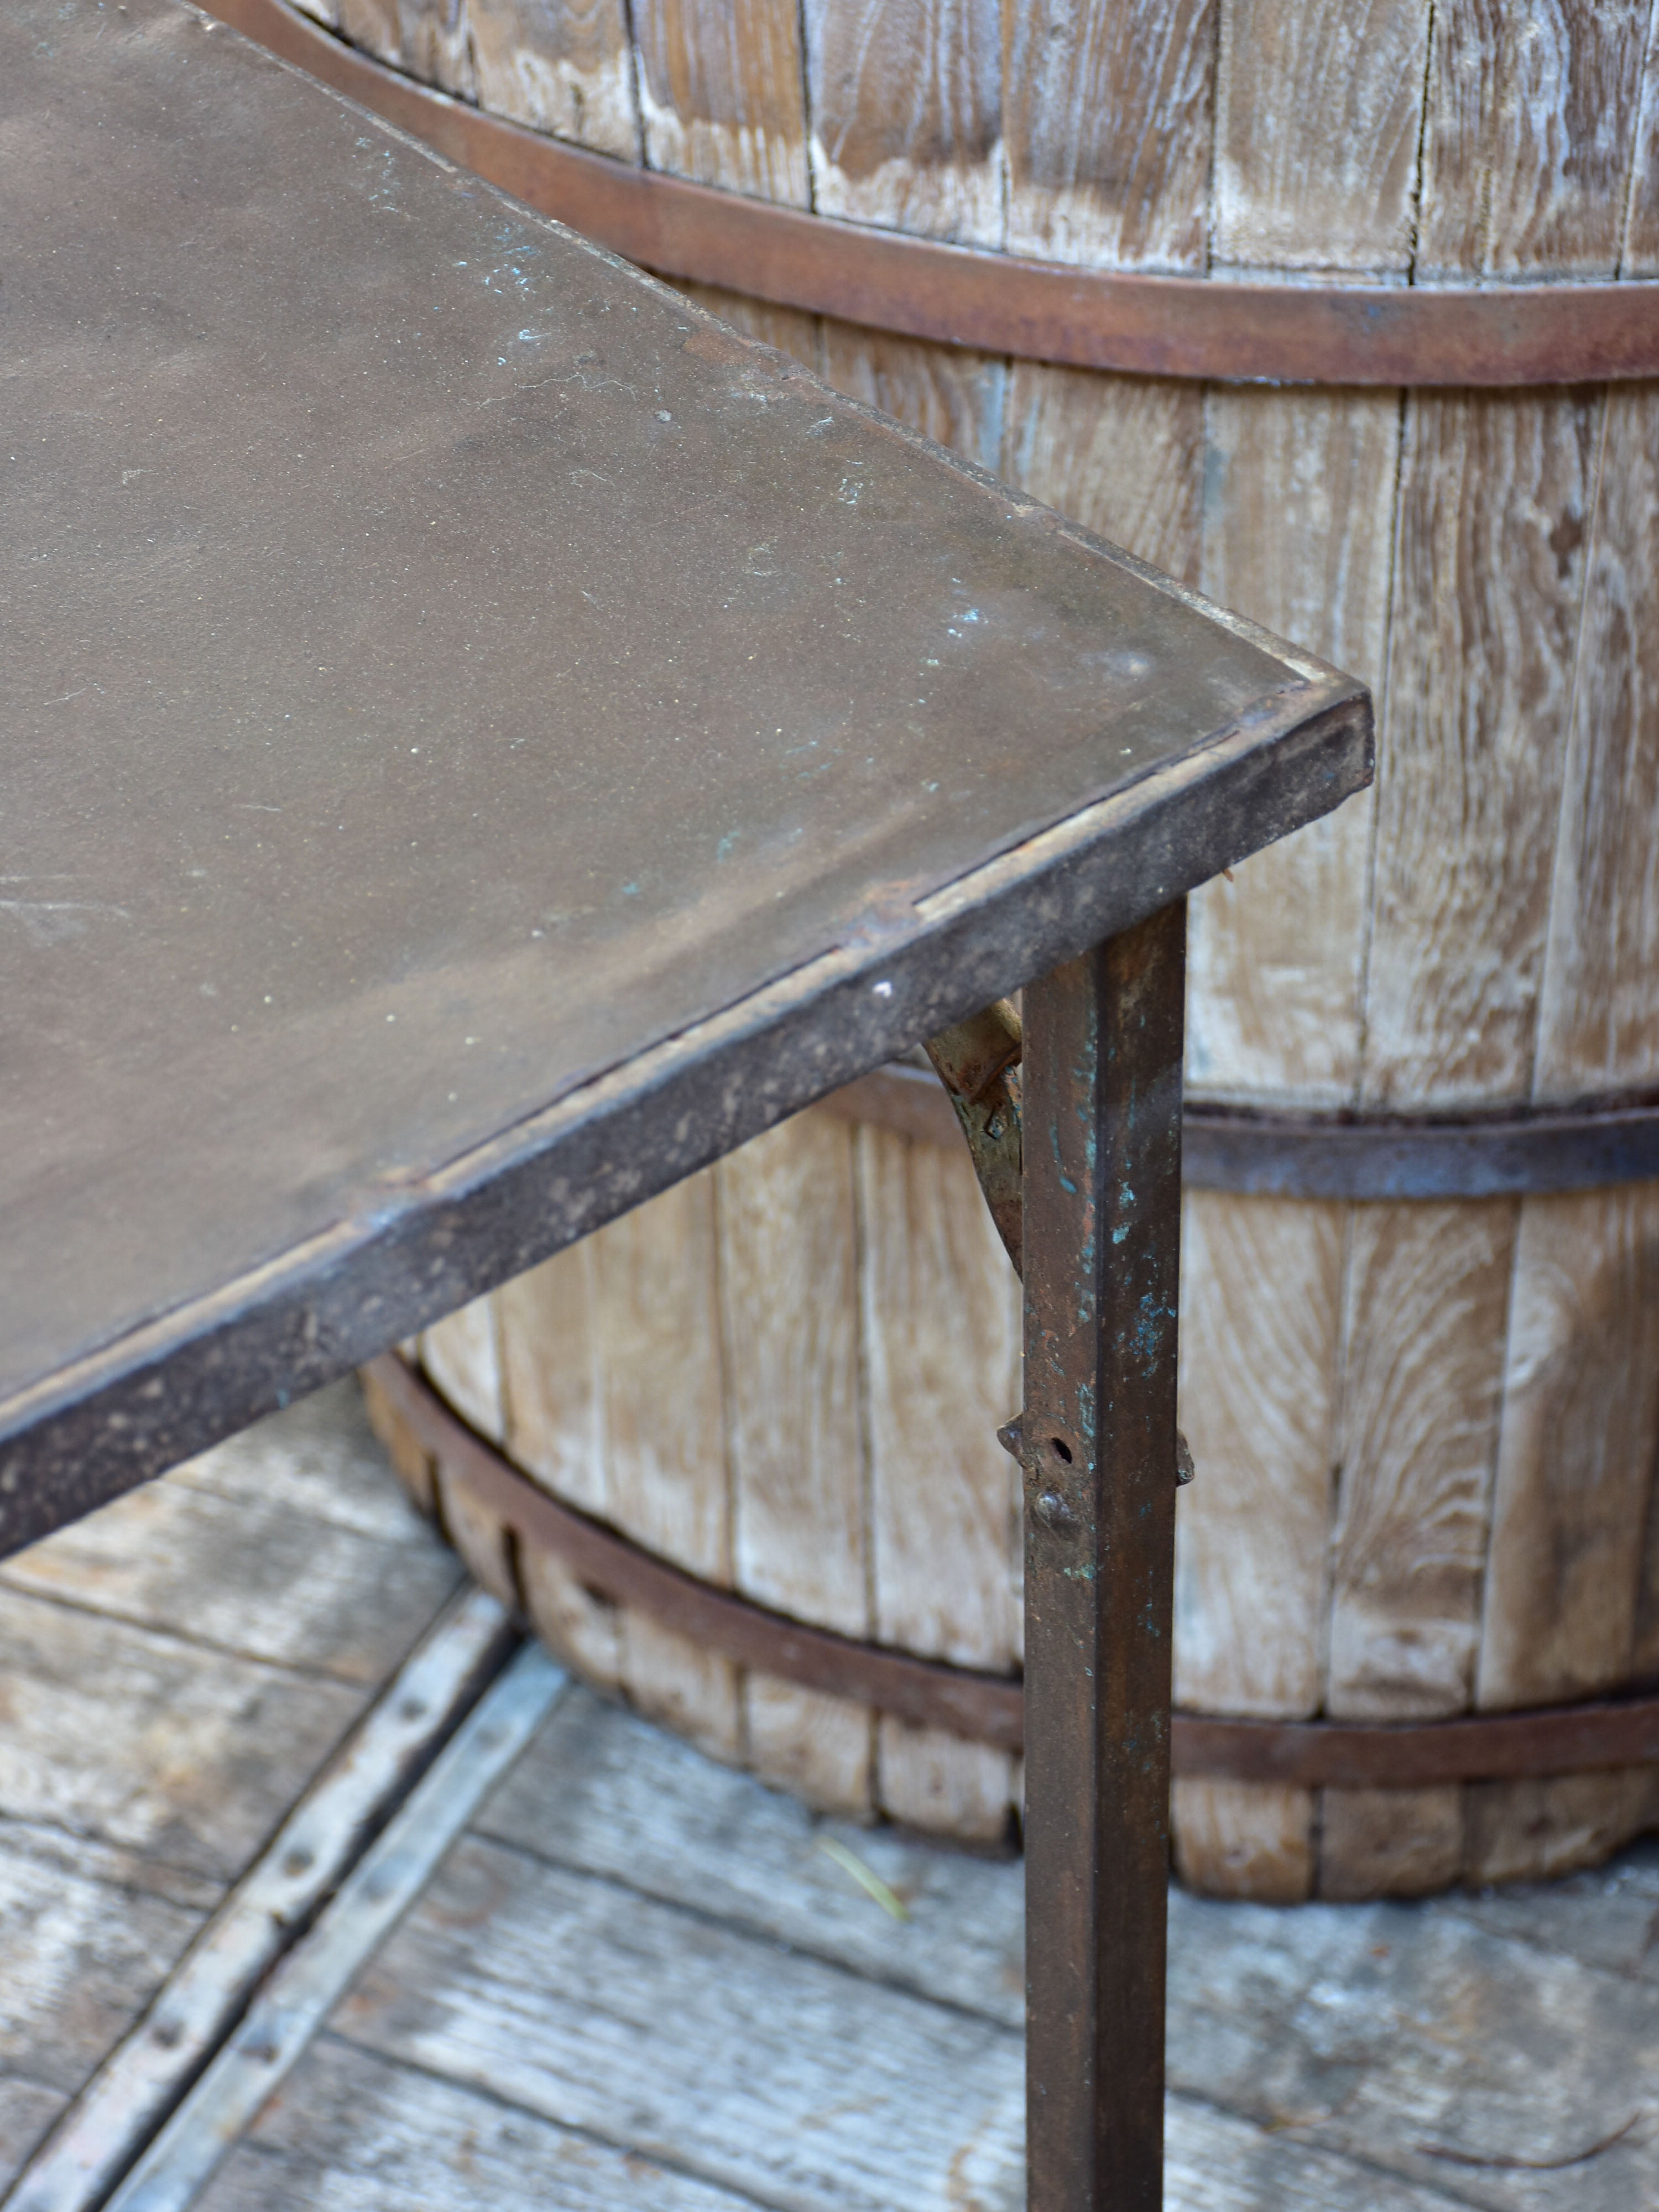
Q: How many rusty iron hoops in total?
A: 3